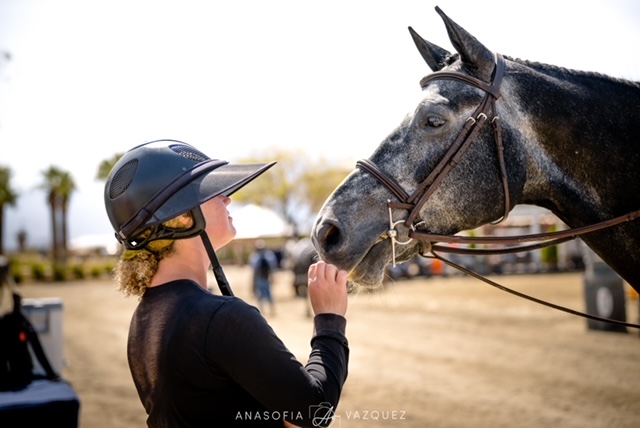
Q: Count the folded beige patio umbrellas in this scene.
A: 0